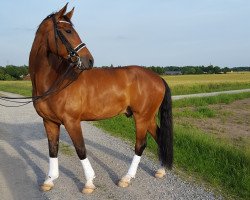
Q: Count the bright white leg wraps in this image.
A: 3